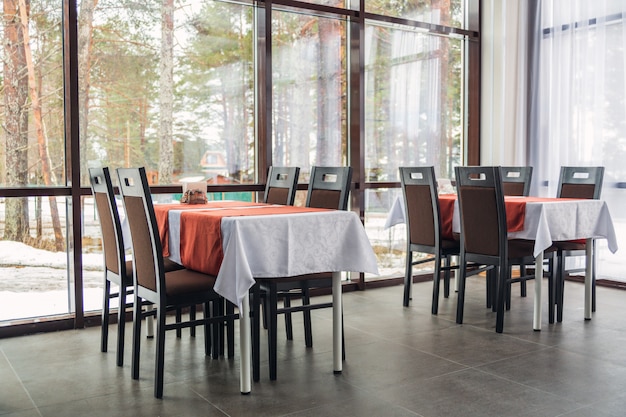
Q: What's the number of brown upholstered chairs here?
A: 8